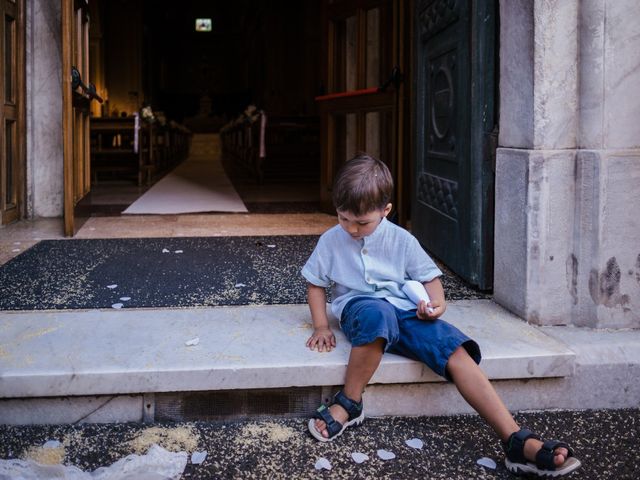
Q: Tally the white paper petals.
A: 15